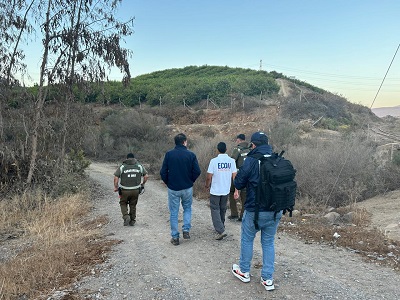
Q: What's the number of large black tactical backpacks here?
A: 1